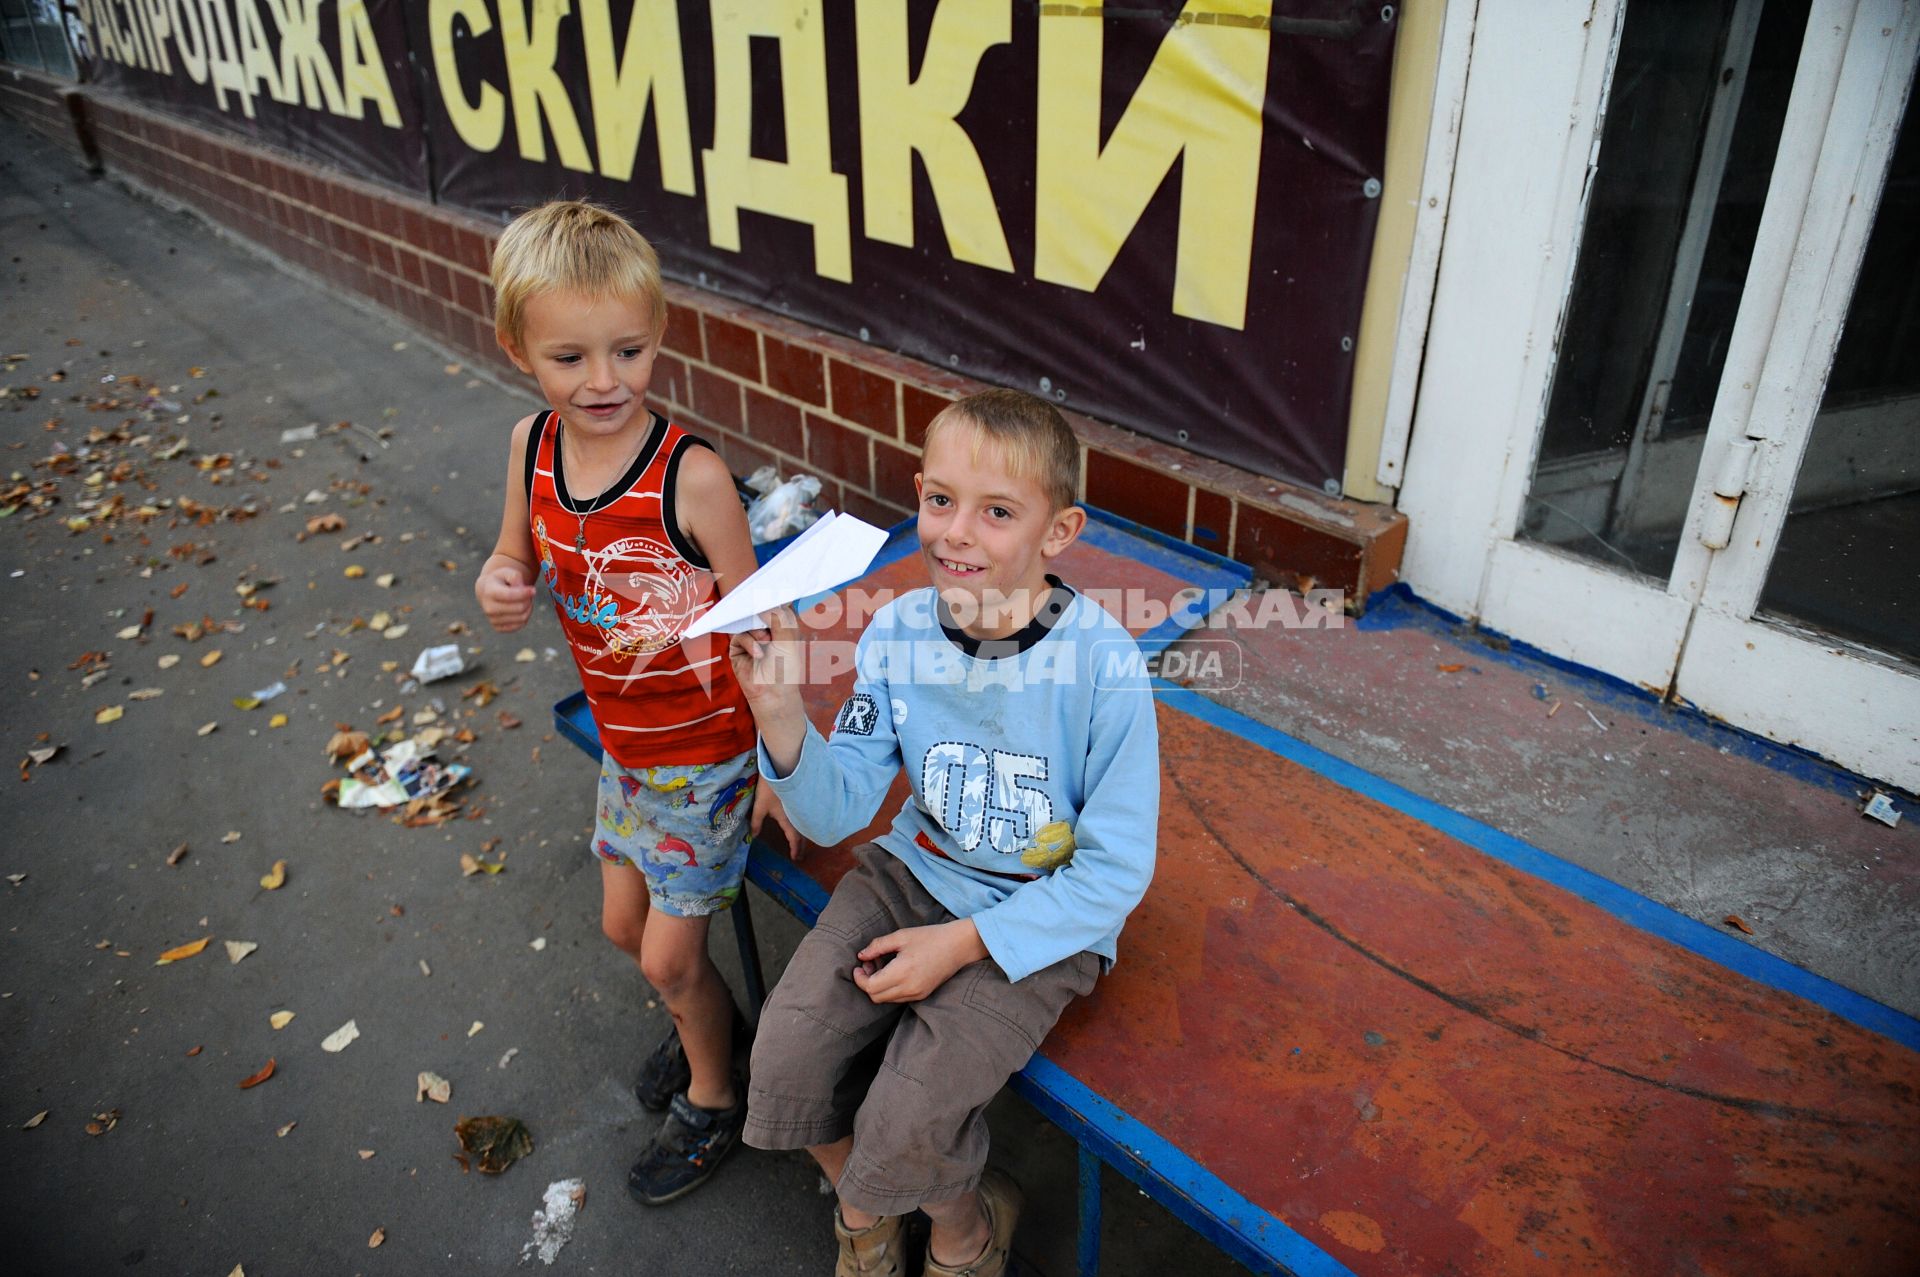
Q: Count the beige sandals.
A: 2